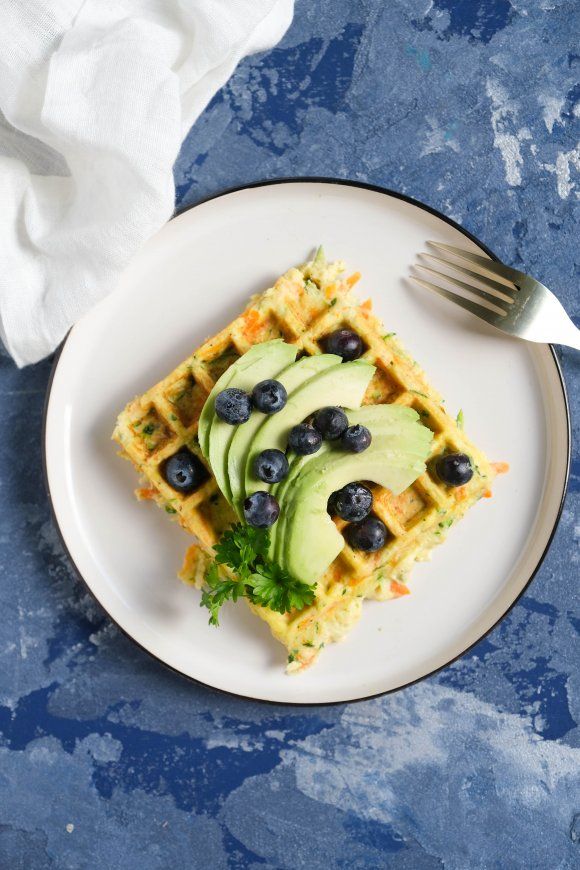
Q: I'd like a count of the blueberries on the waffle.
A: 12